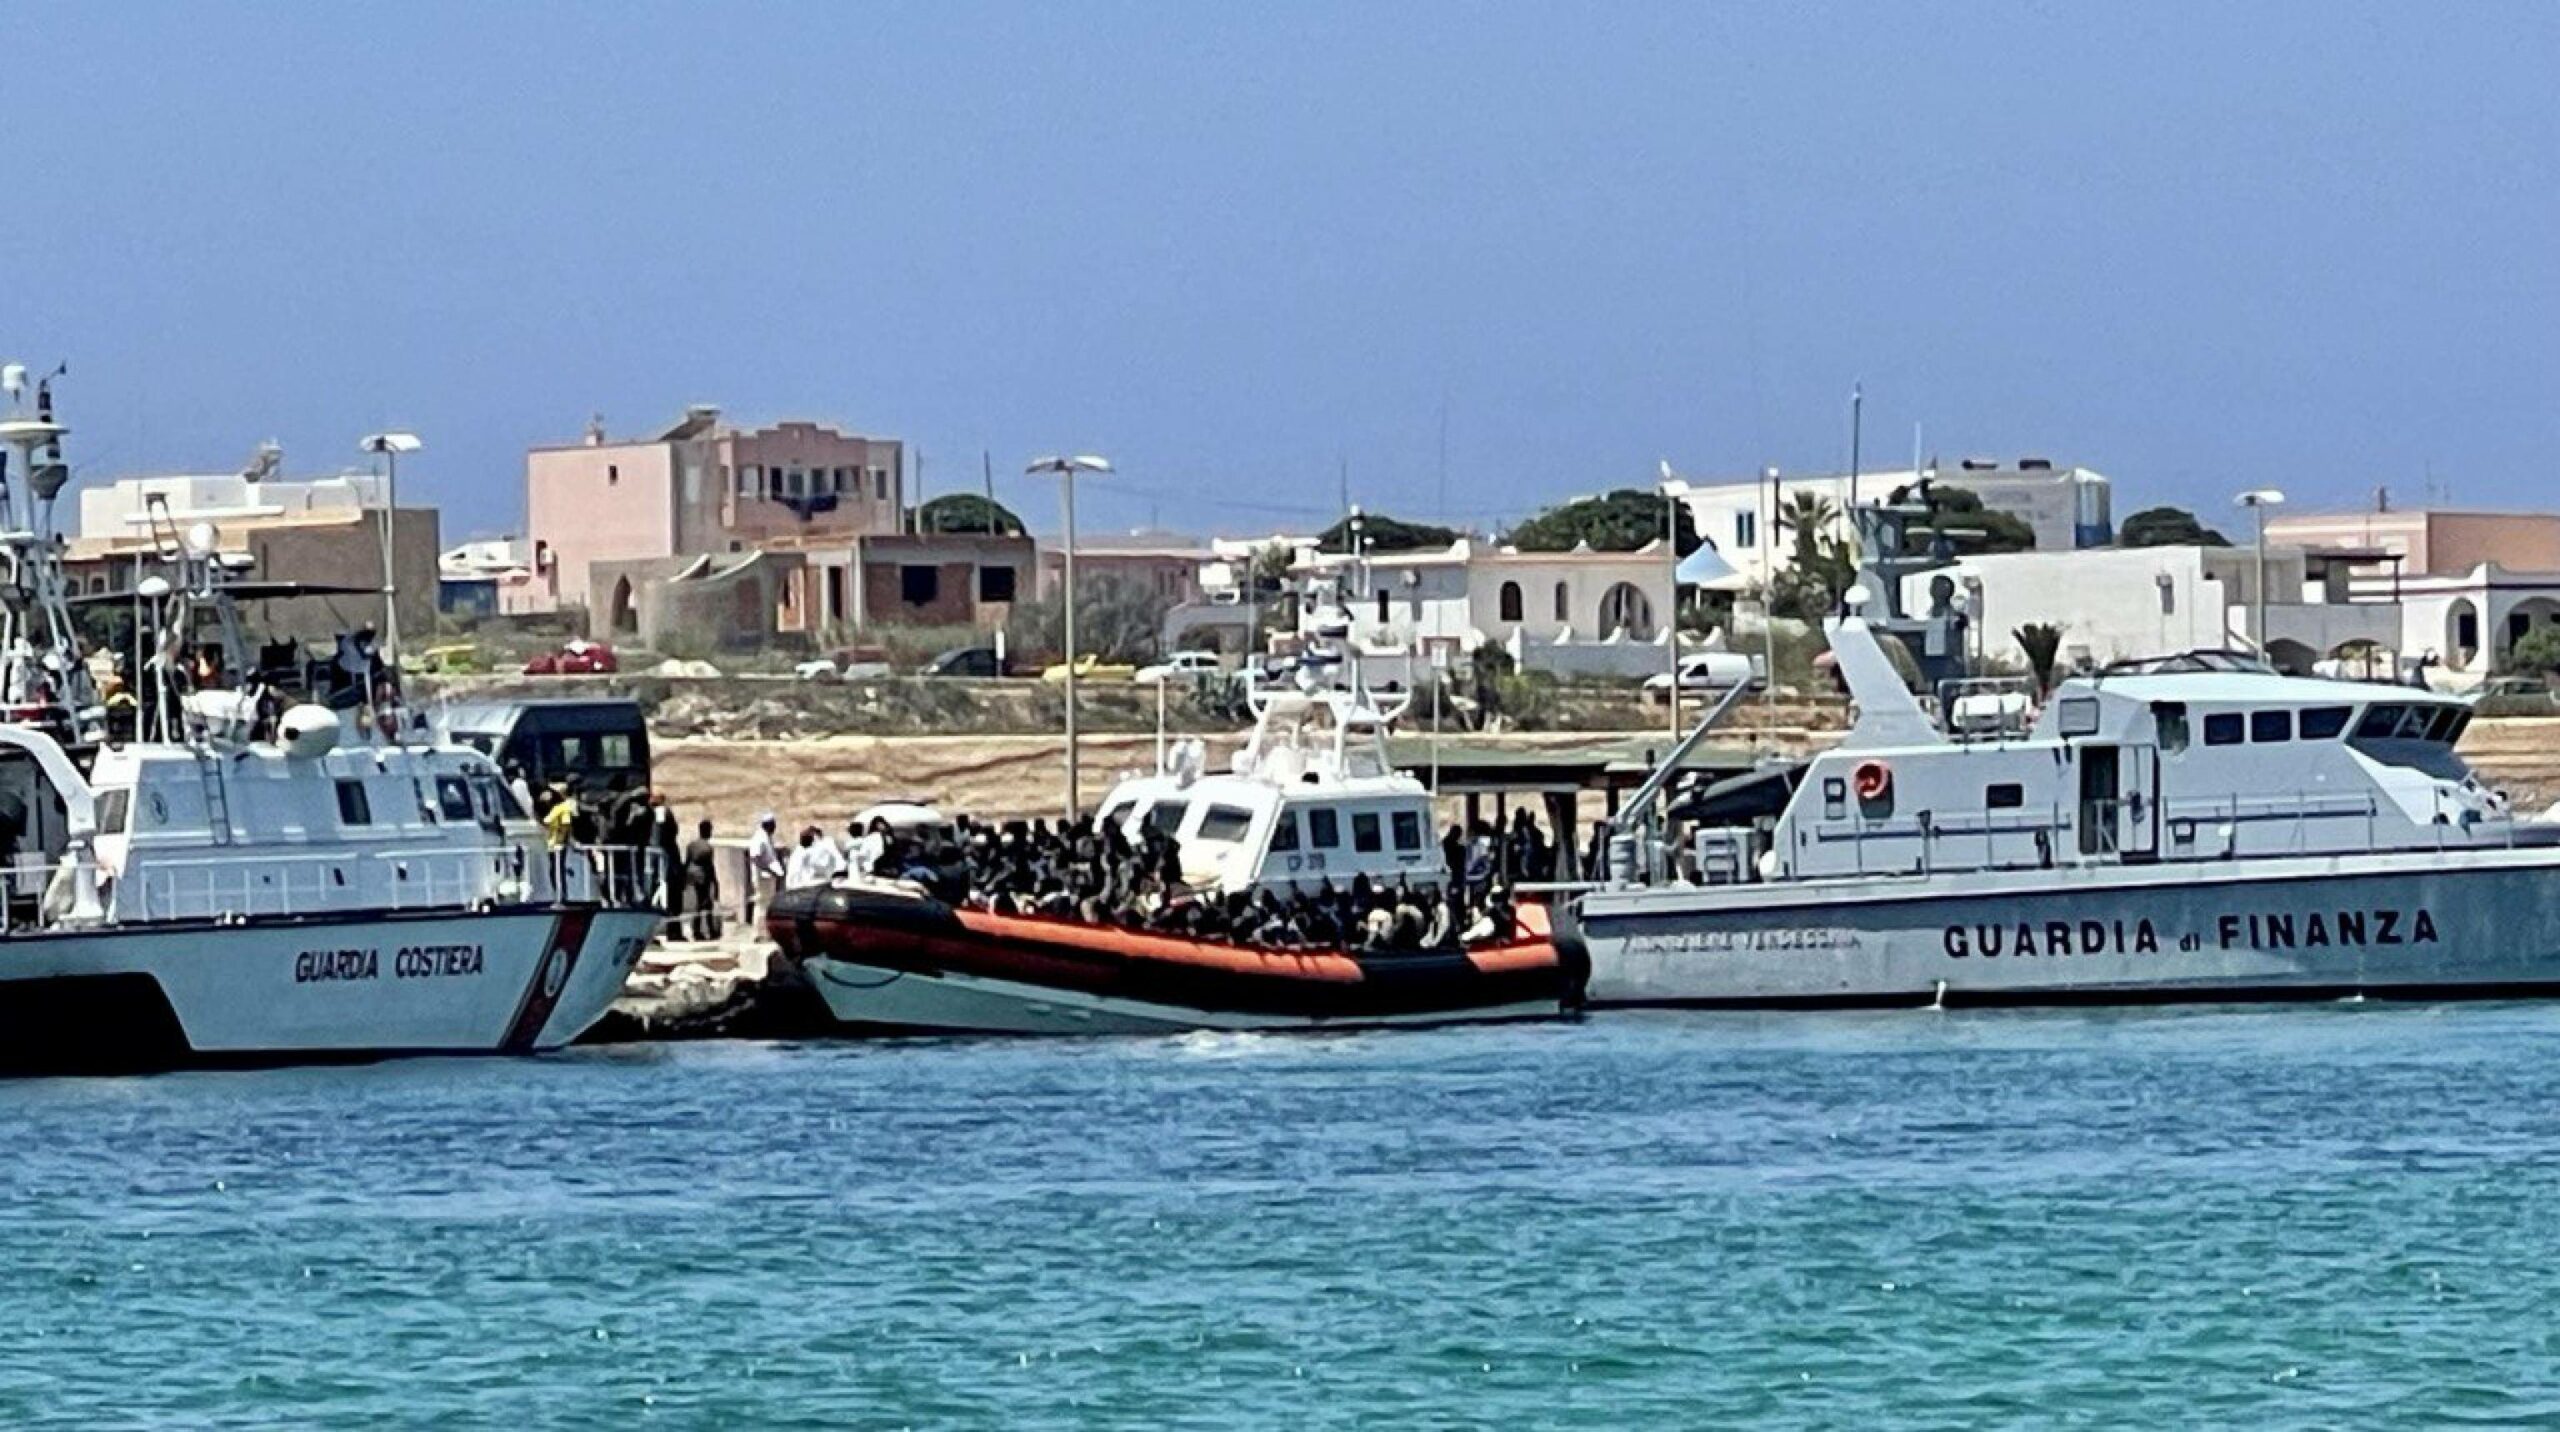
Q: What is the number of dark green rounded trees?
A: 5